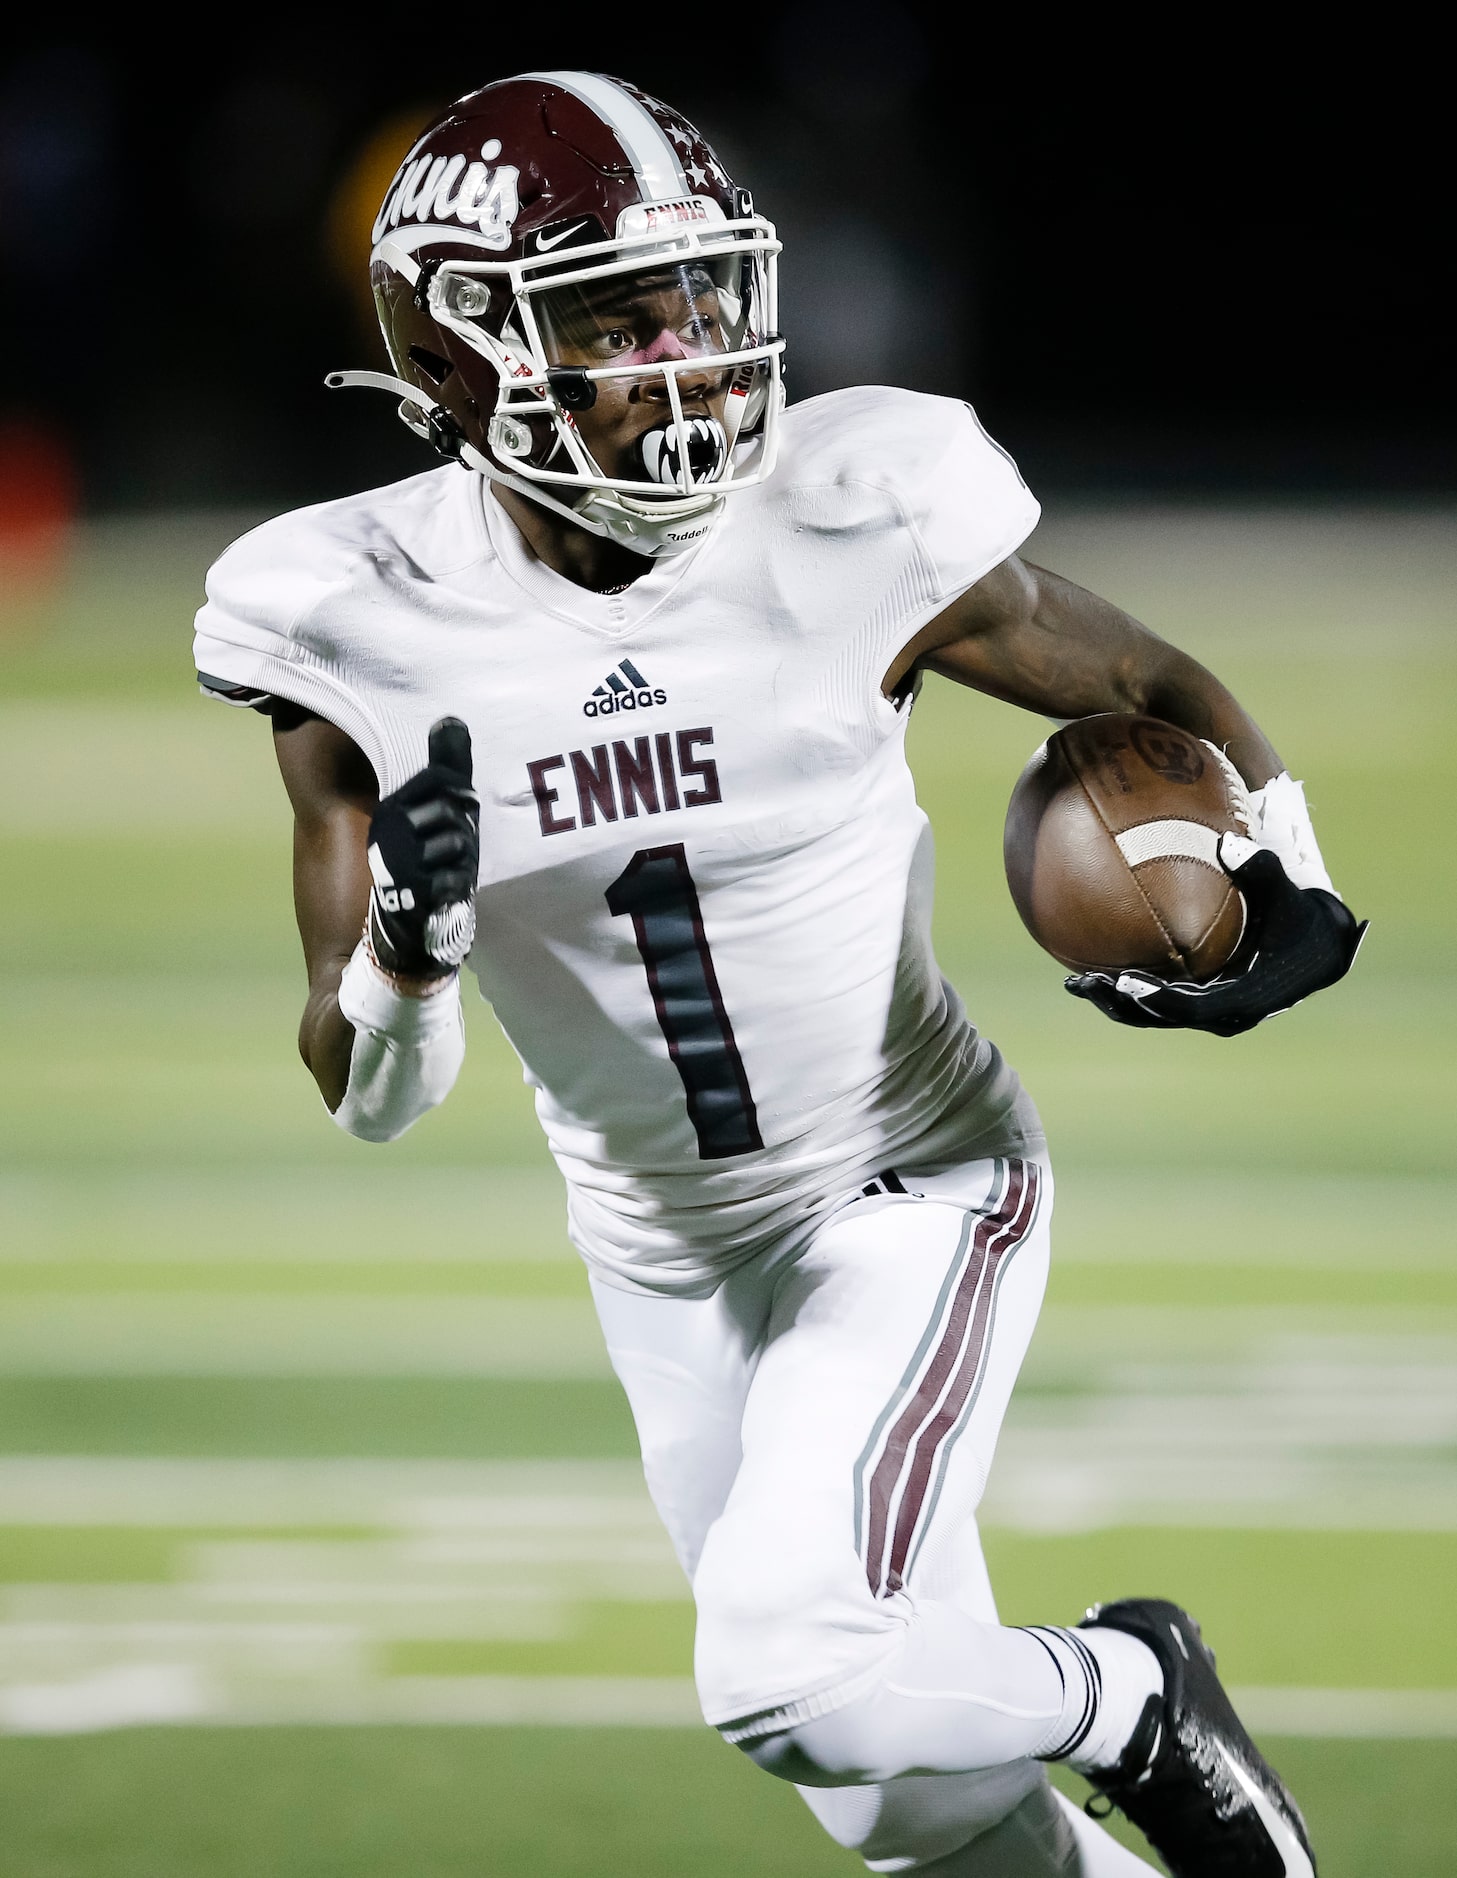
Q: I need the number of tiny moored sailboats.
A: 0